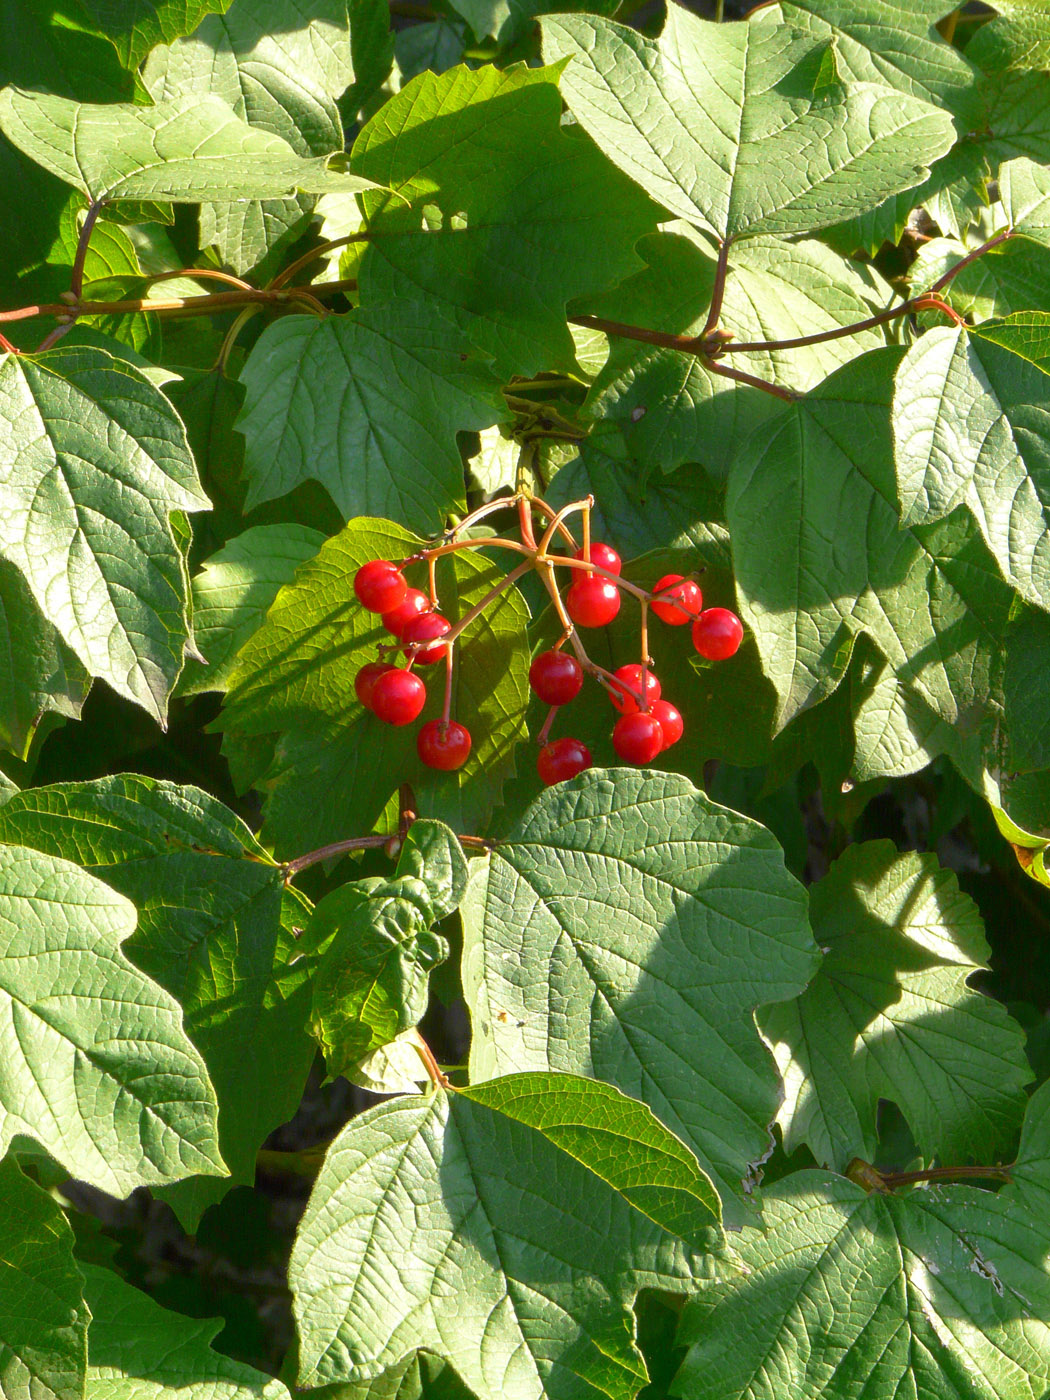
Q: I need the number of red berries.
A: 15